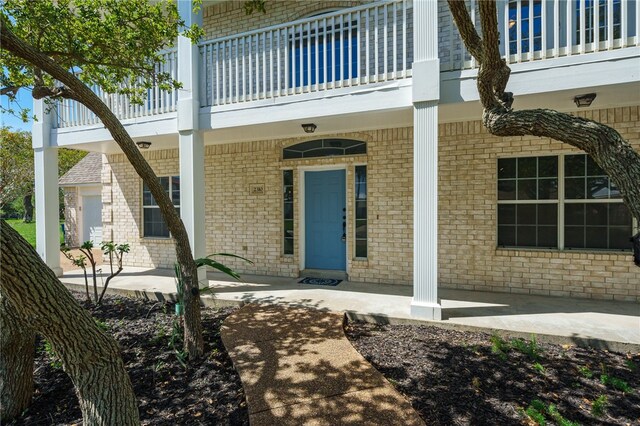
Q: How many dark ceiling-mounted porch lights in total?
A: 3